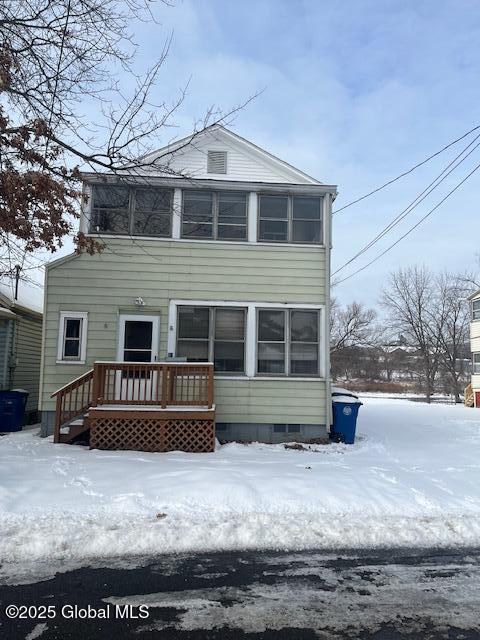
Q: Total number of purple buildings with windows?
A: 0